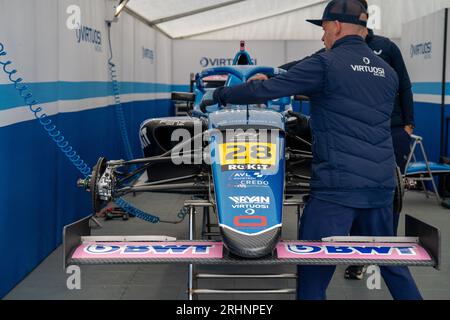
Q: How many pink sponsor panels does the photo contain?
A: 2